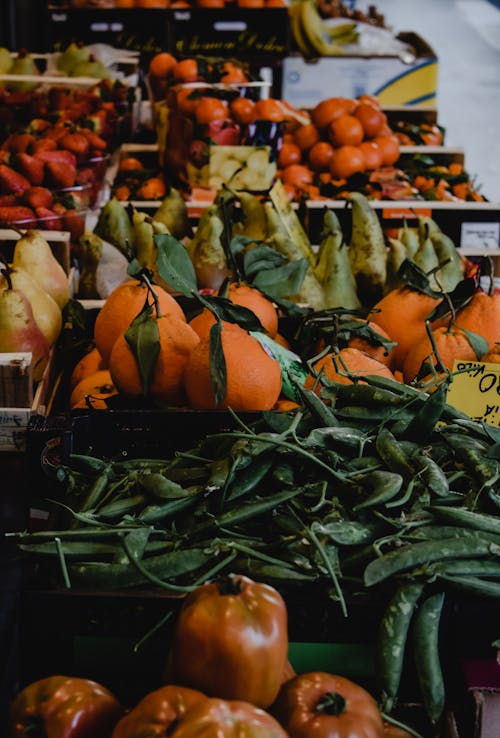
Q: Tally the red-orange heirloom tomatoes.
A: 5